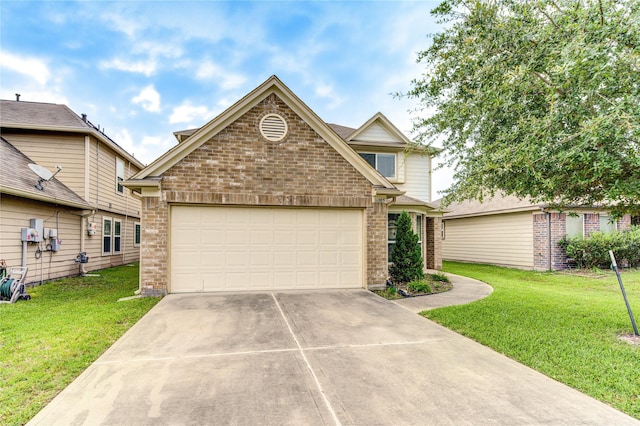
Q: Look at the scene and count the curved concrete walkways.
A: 1